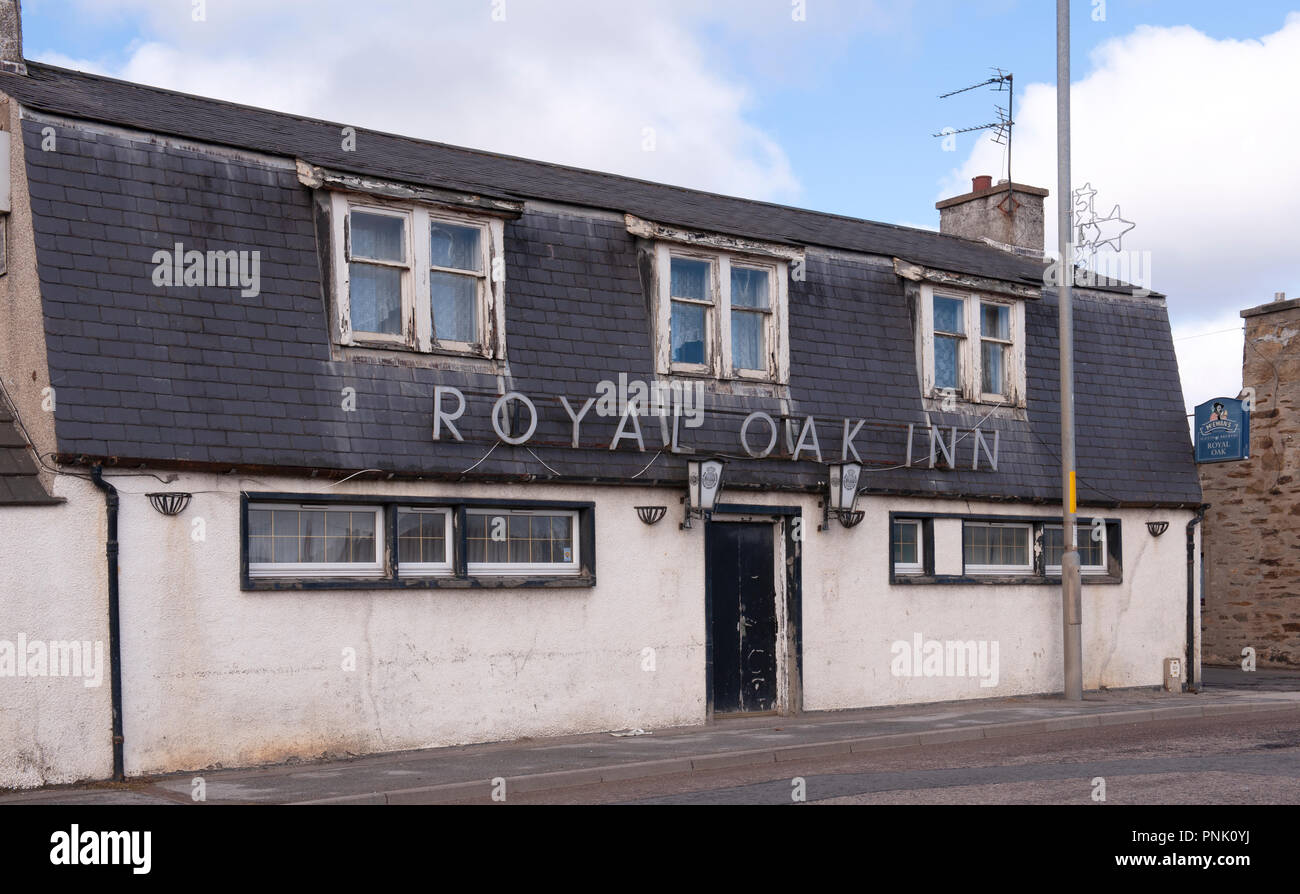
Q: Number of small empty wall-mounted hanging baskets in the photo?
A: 4